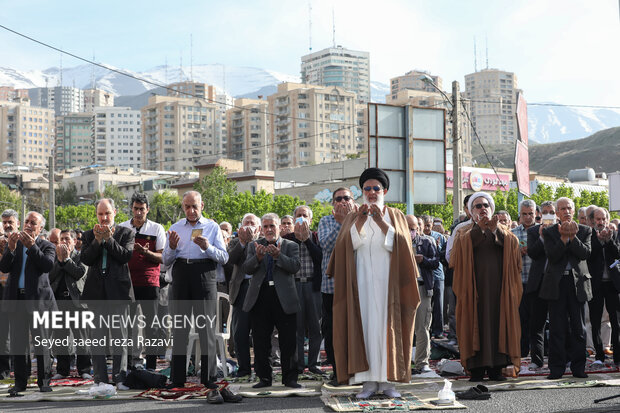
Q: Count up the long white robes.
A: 1